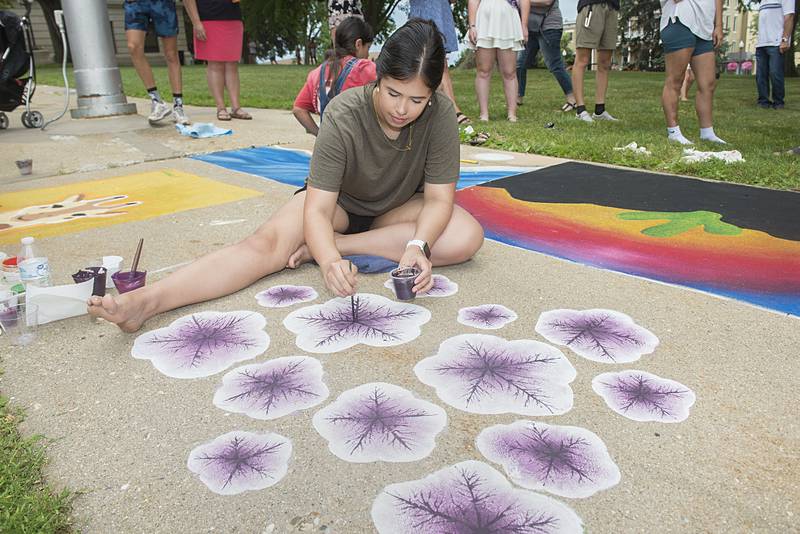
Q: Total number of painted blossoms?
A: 13